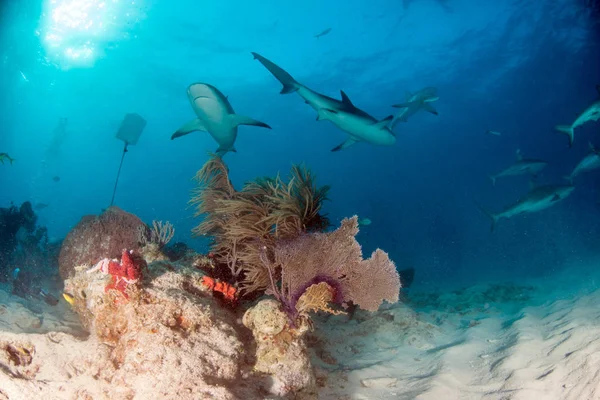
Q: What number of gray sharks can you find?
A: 7